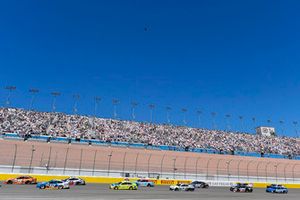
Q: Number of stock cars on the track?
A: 9